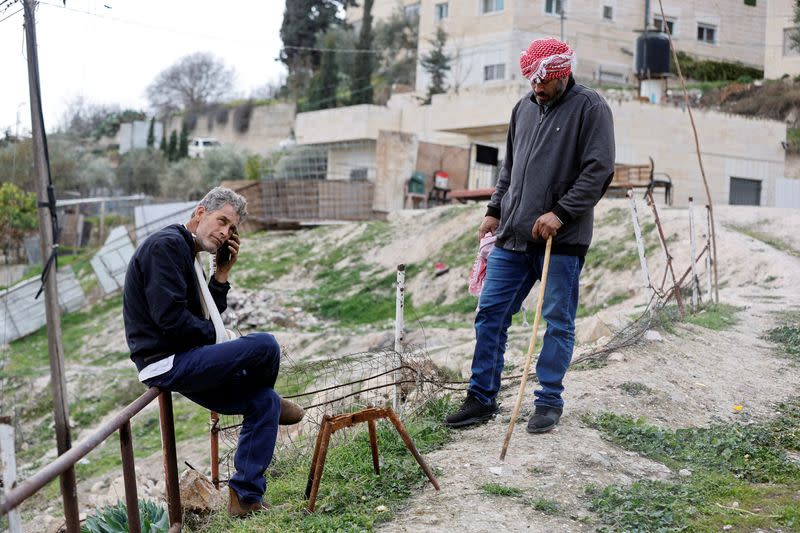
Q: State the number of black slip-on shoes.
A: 2